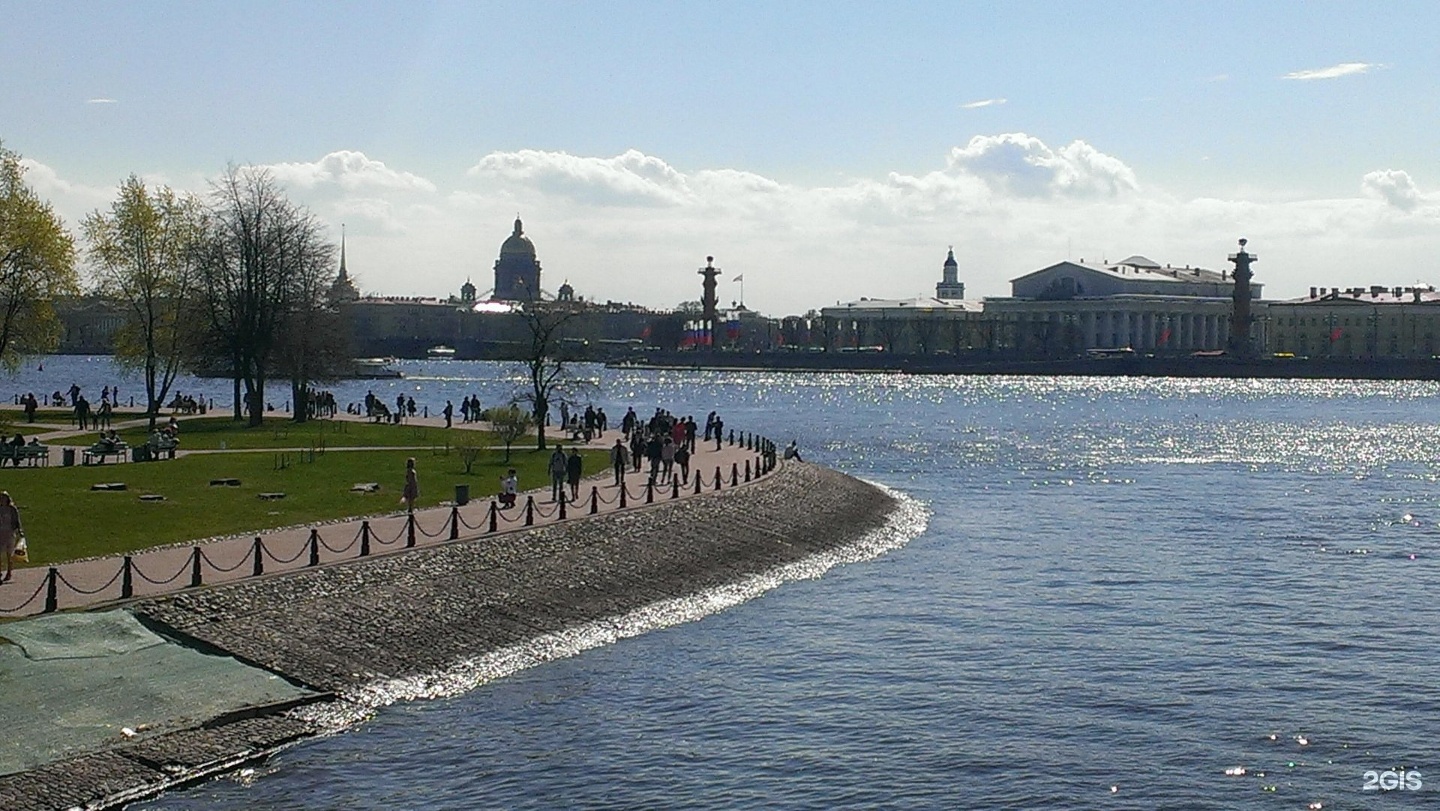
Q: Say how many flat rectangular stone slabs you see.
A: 5